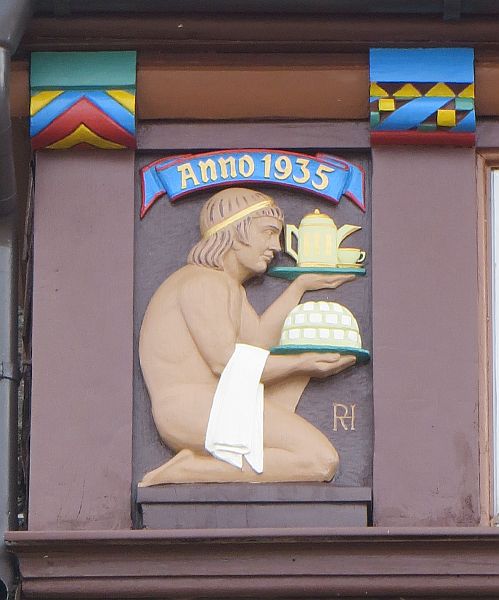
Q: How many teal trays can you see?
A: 2